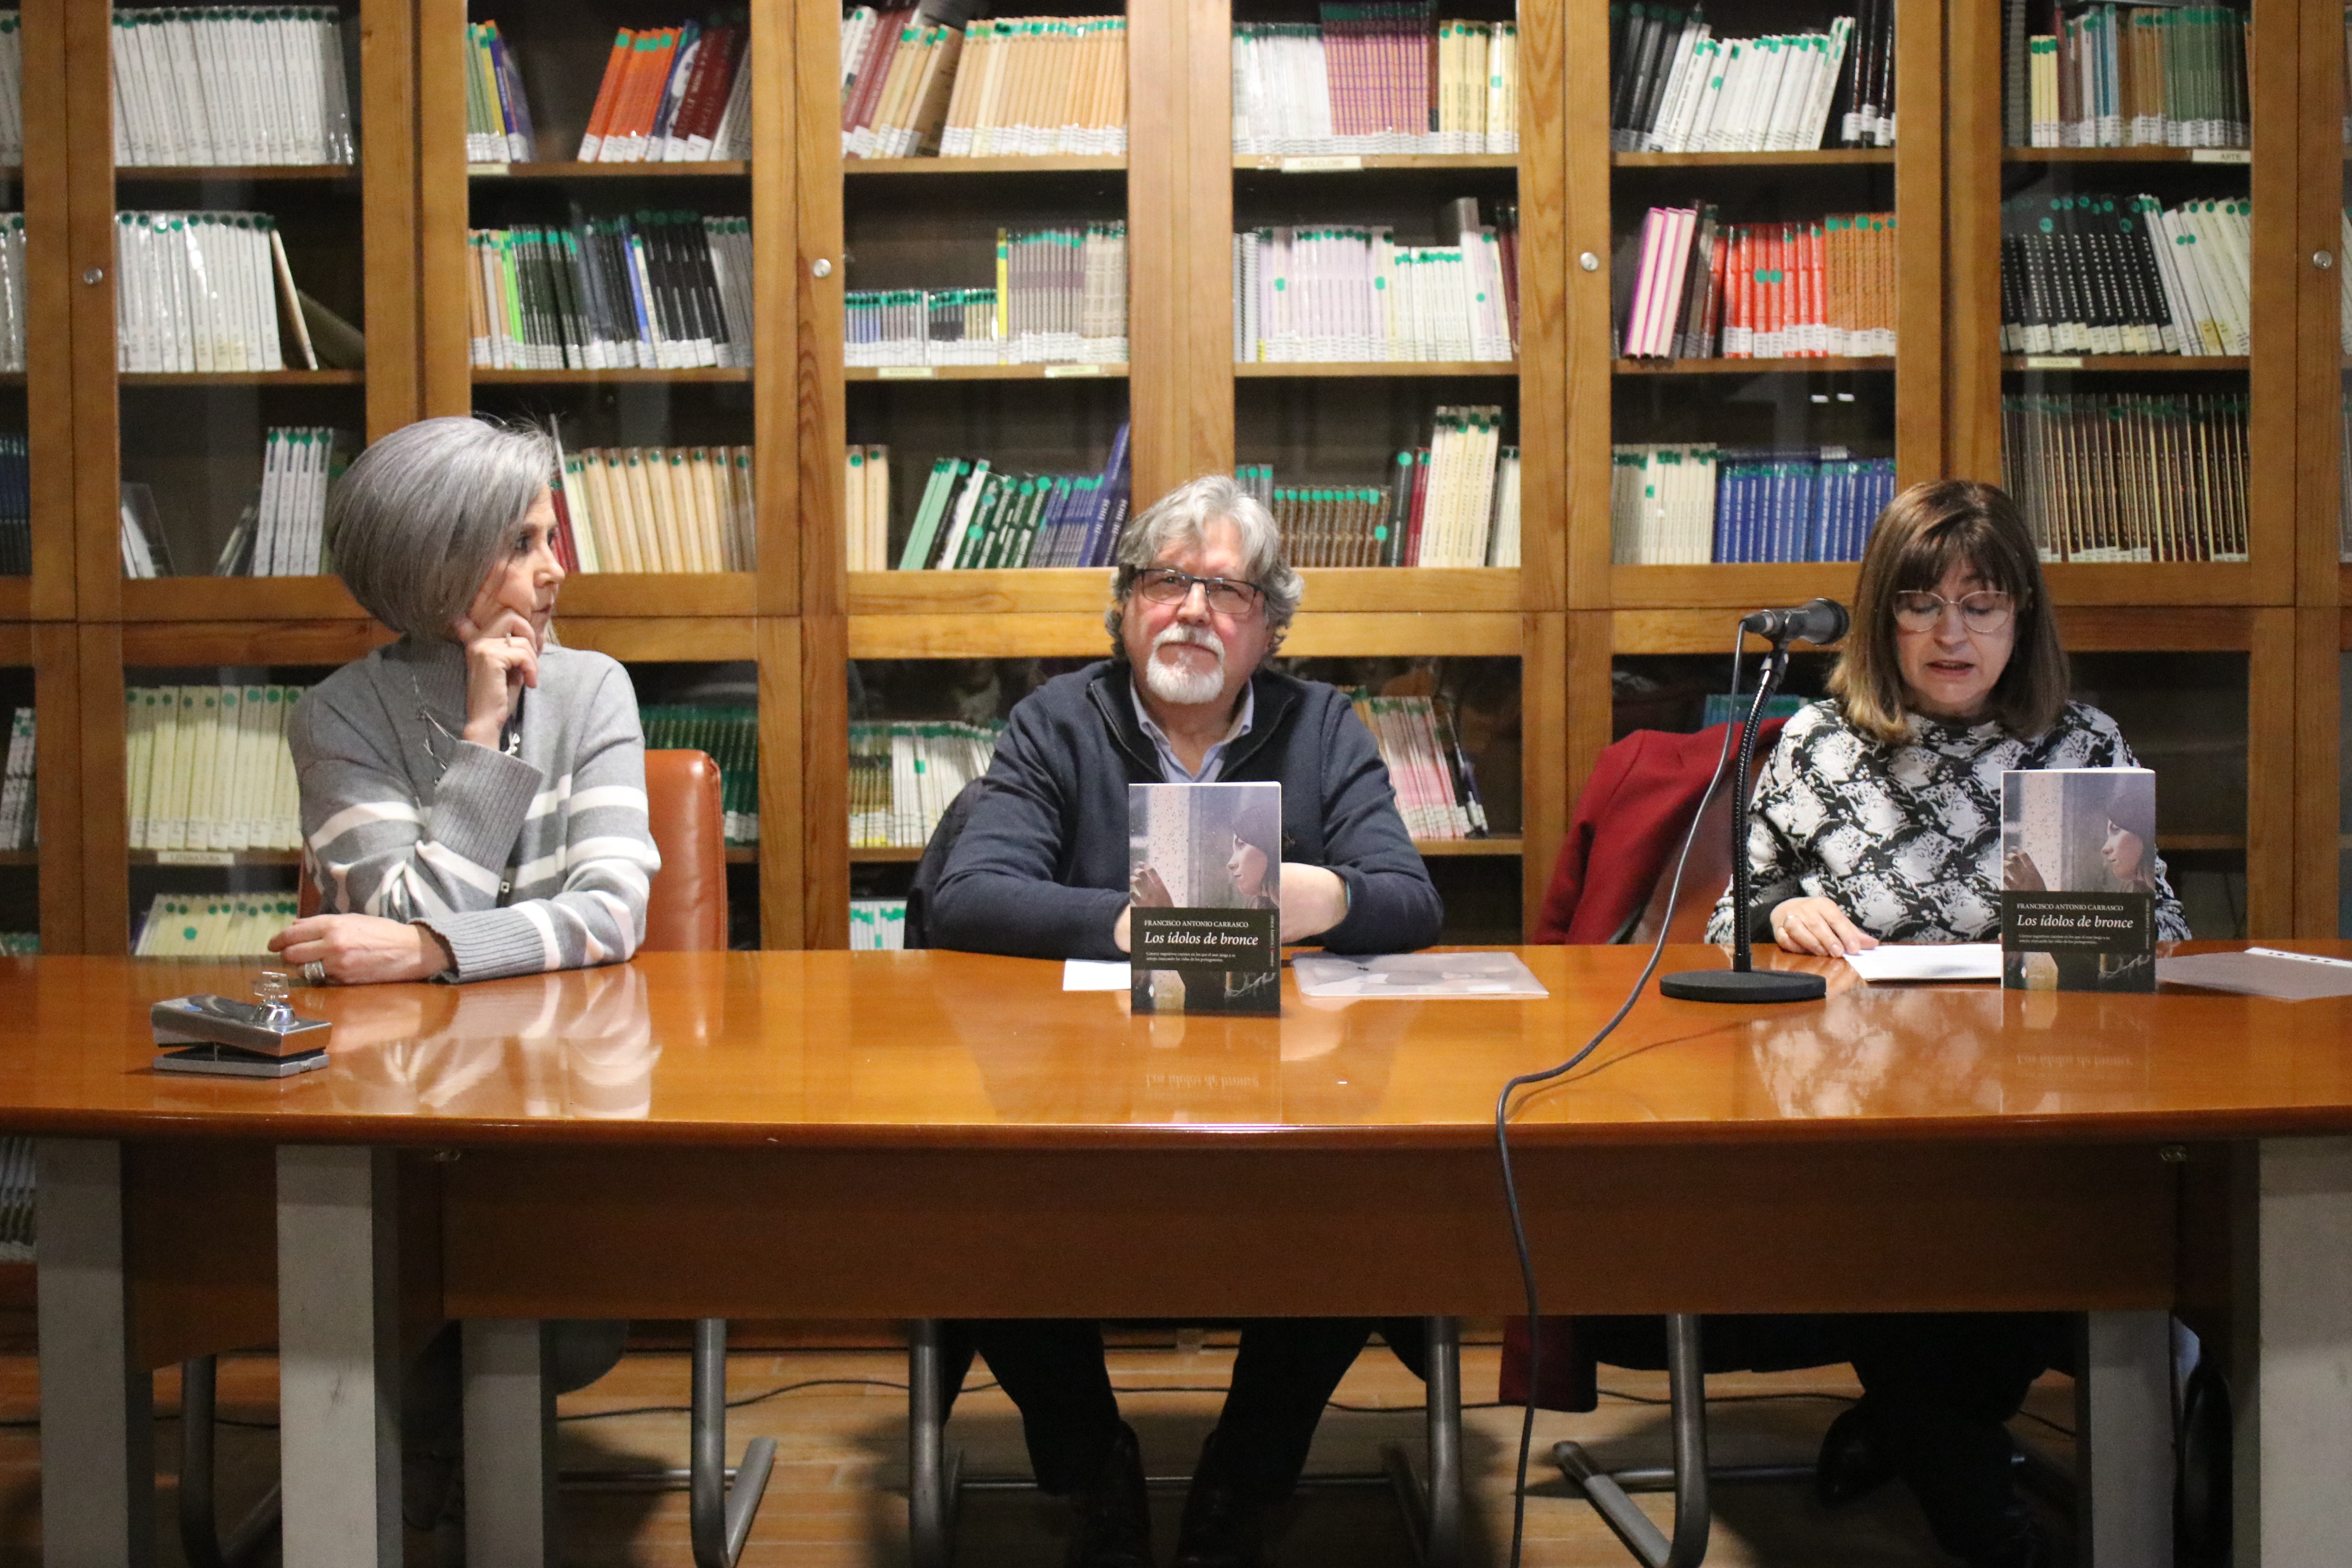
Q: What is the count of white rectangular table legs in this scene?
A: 5